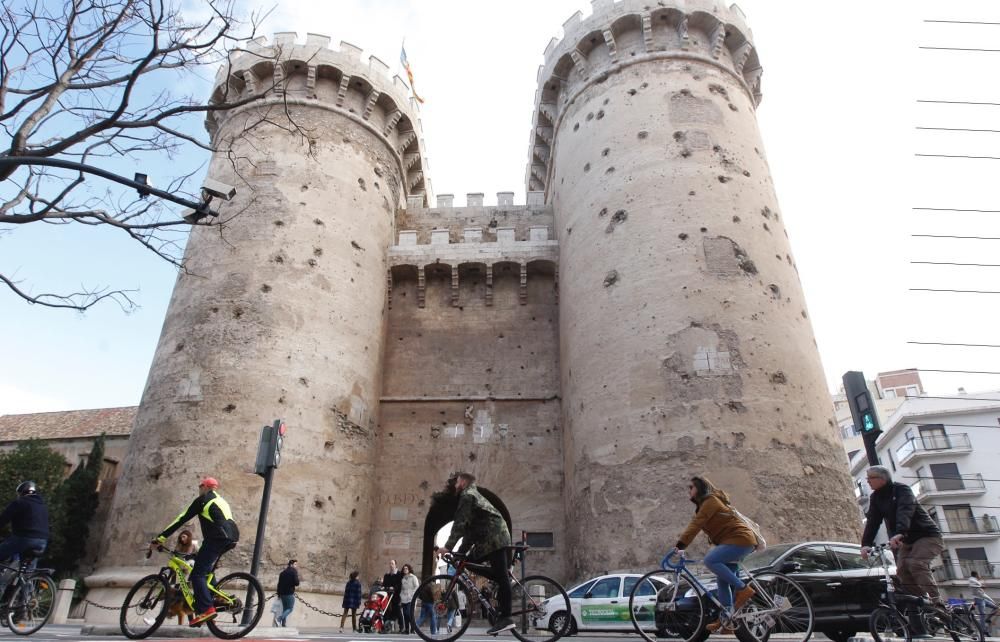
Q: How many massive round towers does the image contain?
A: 2